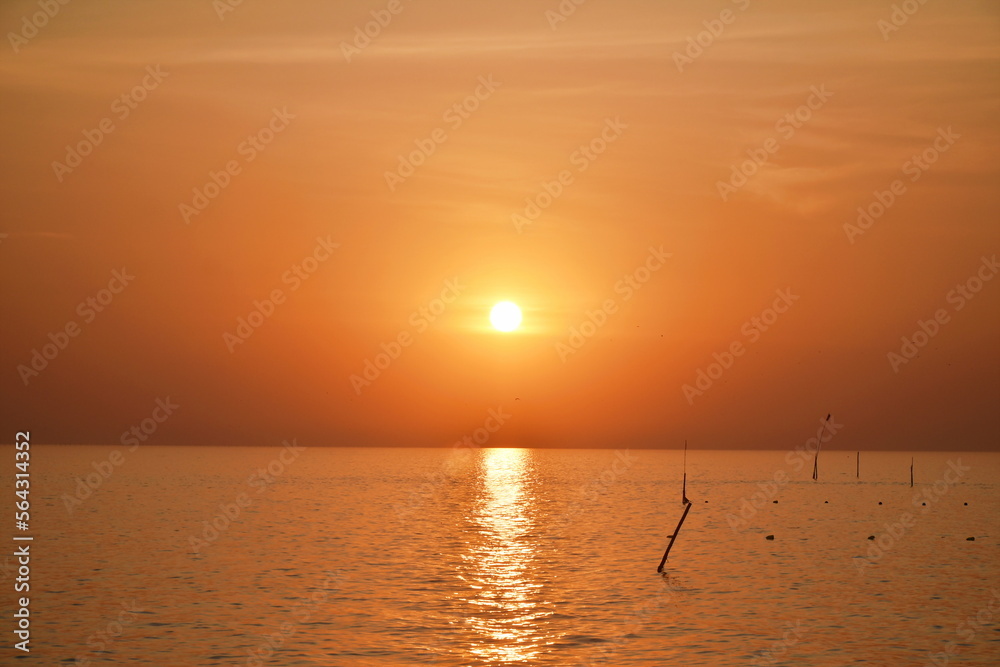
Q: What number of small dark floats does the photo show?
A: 9